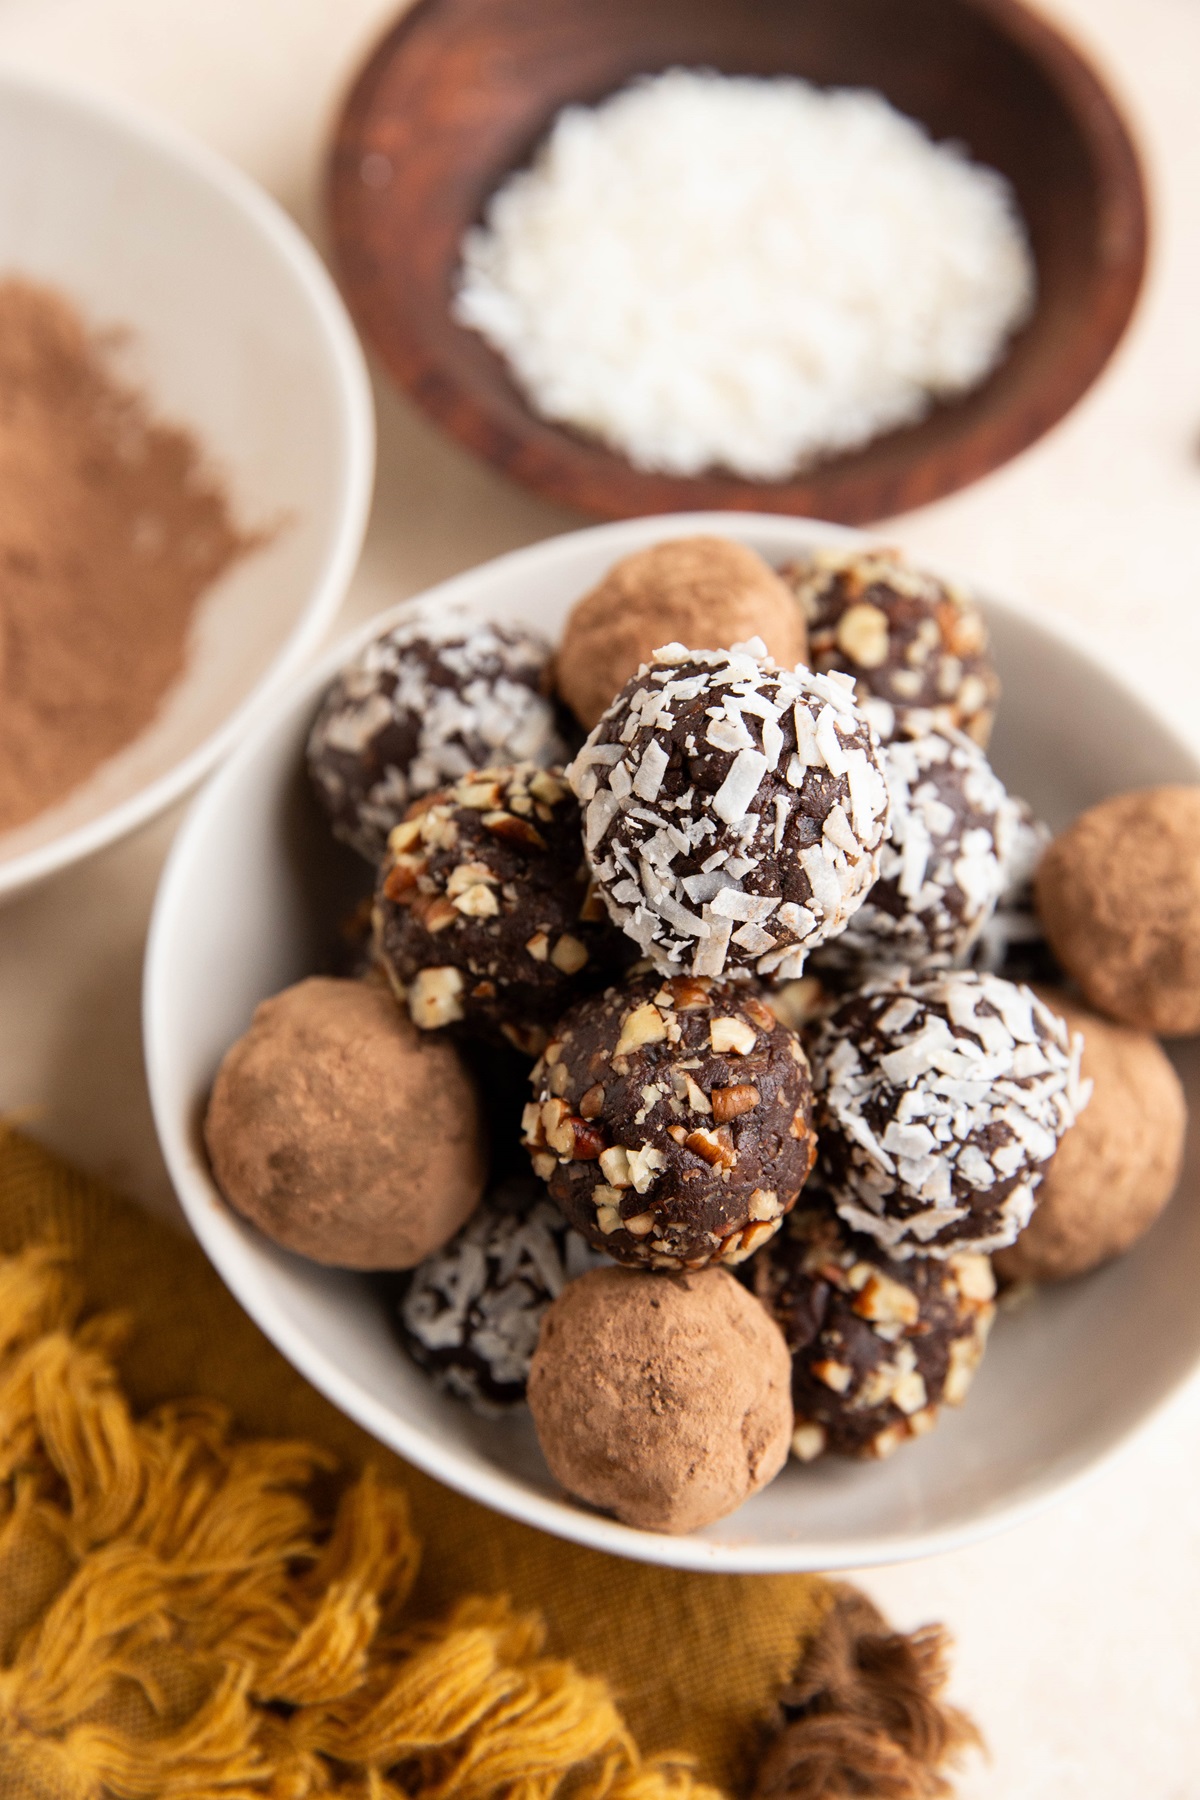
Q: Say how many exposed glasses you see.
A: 0